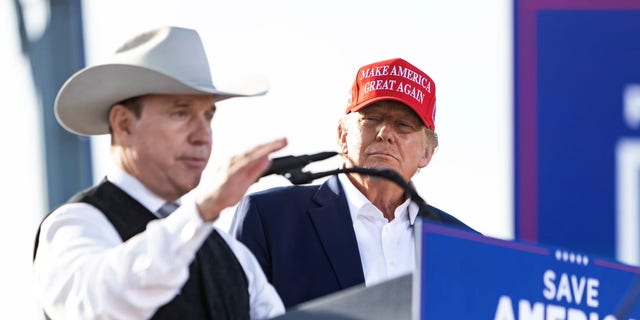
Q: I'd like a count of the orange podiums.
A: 0